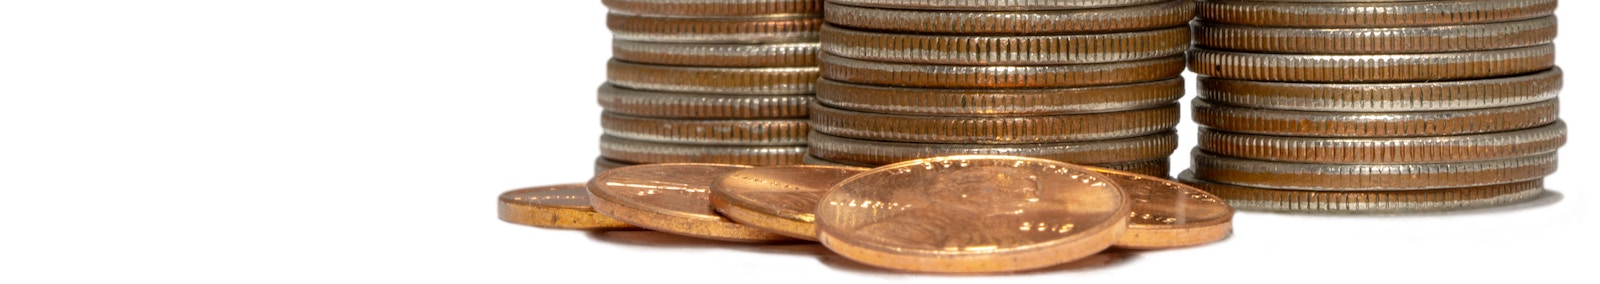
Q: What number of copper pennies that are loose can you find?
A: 5